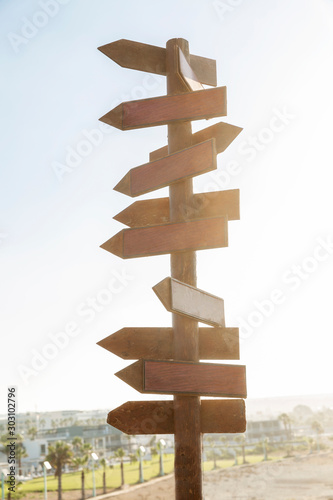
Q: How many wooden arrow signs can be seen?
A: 11